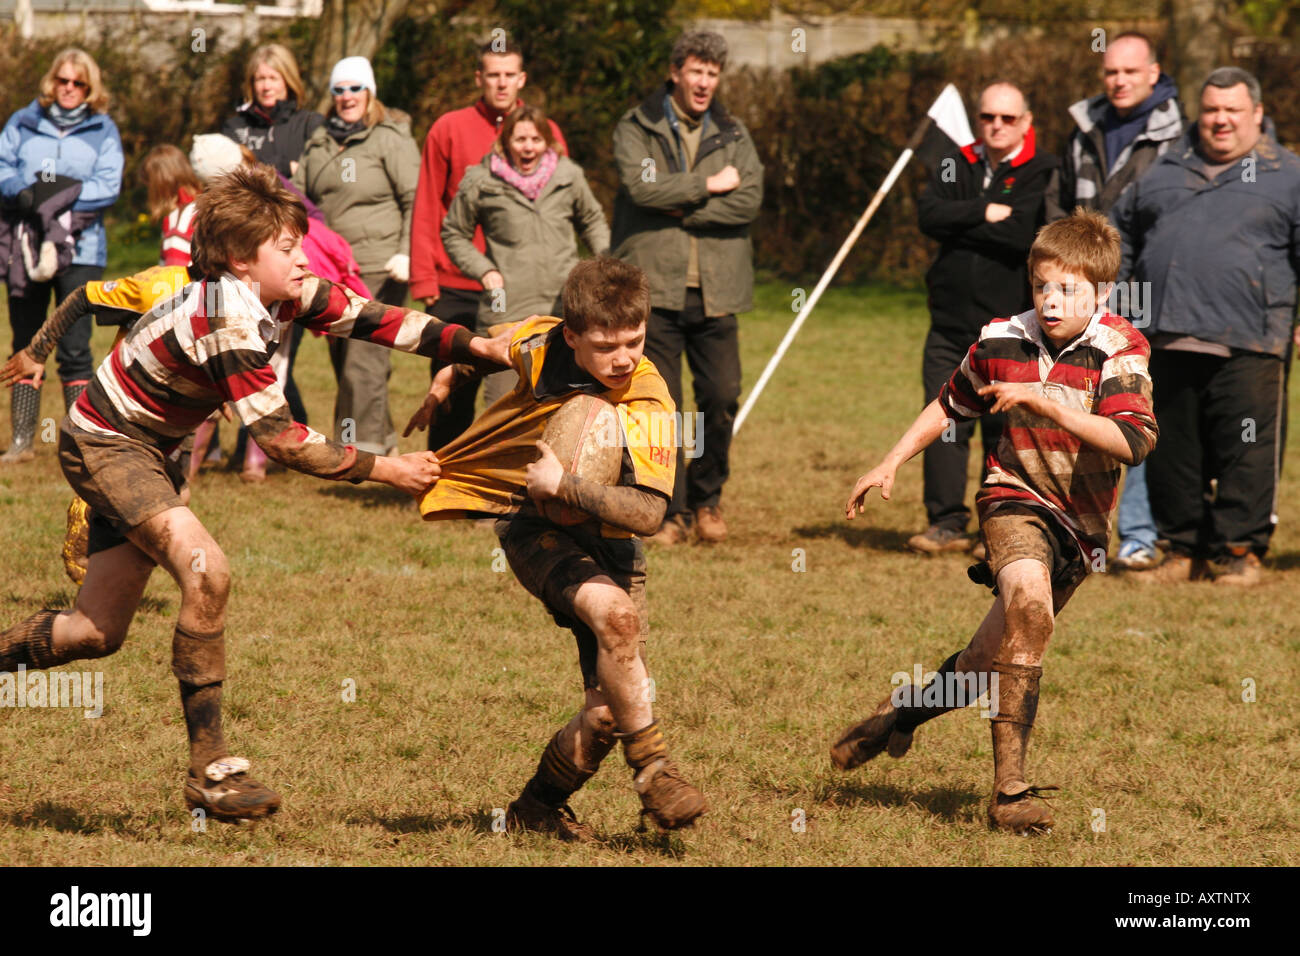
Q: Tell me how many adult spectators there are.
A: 9